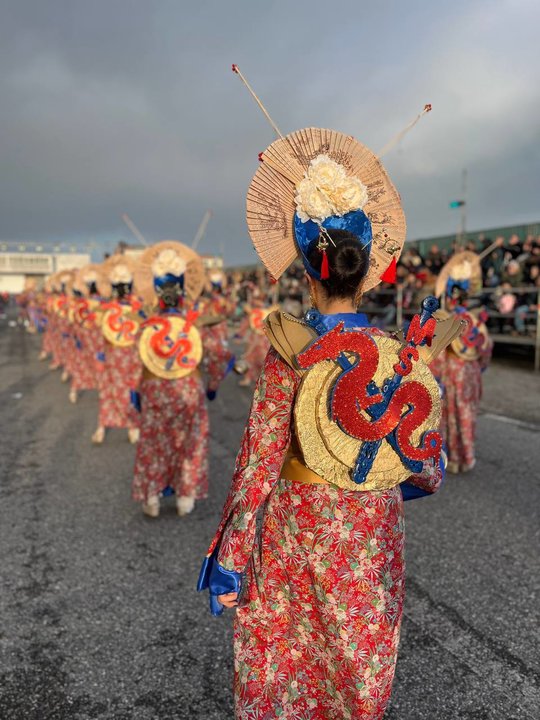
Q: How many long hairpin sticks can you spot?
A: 5